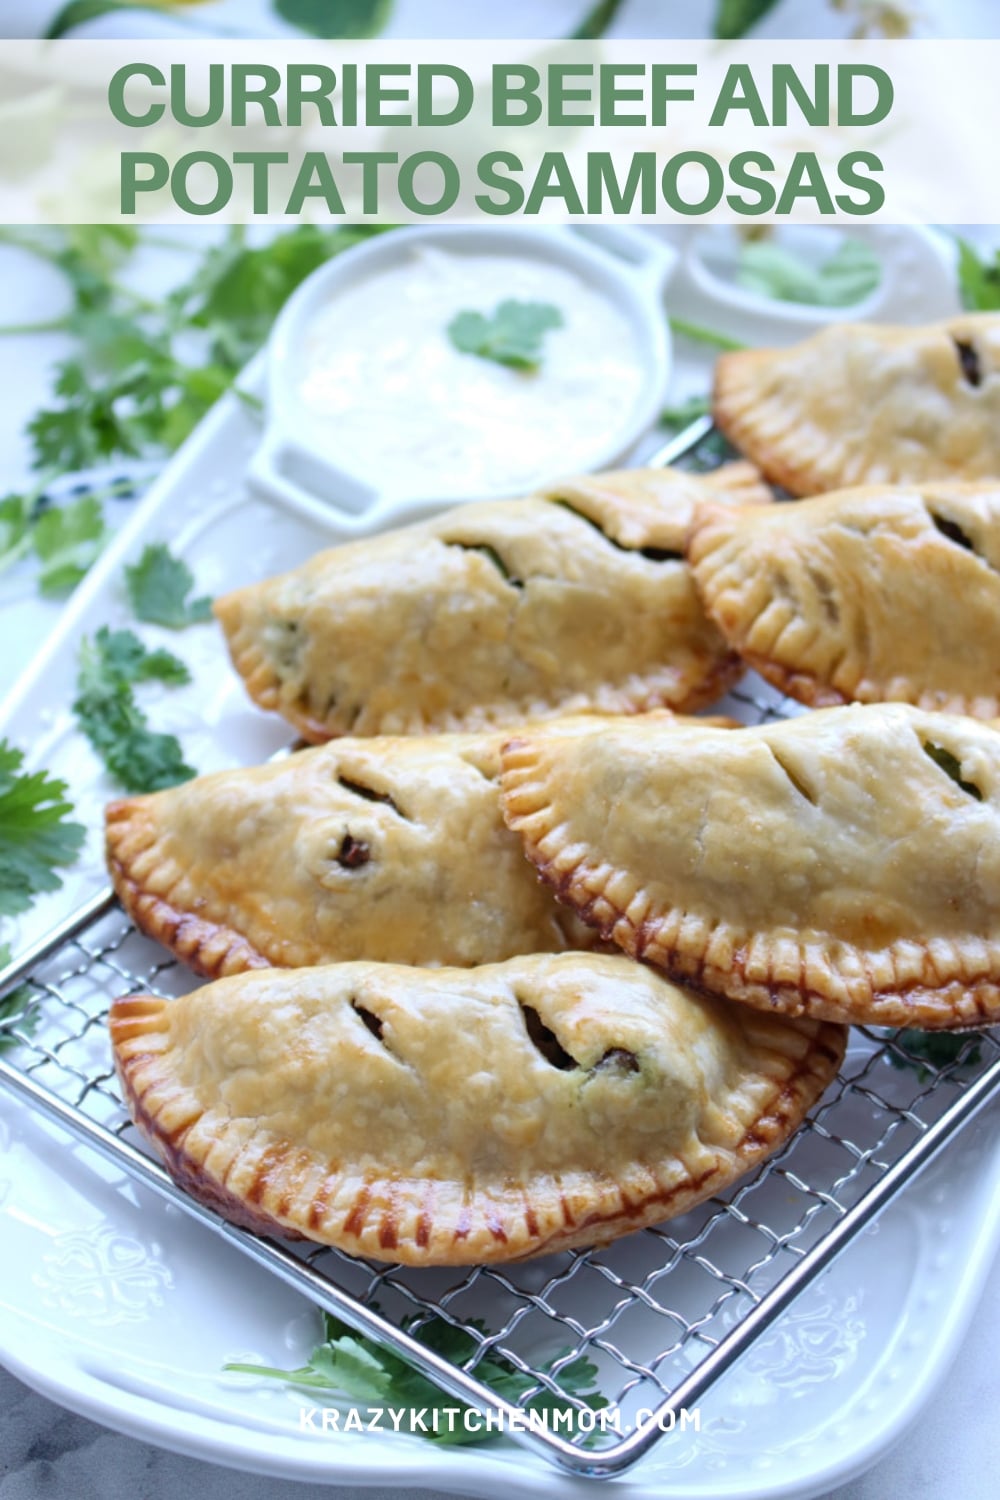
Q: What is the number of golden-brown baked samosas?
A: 6